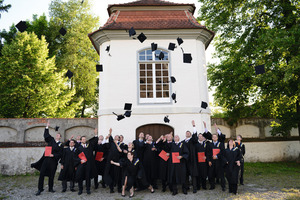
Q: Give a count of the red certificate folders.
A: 7